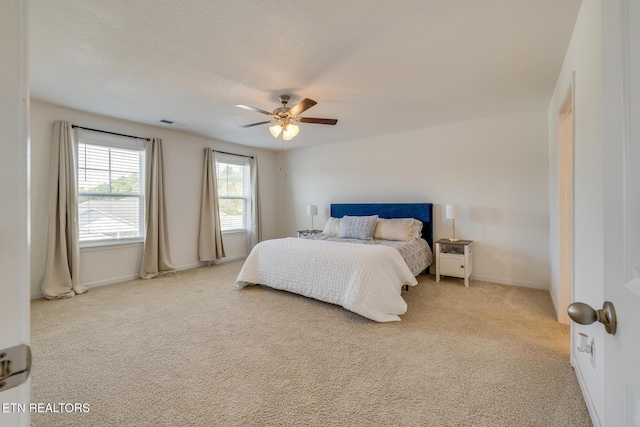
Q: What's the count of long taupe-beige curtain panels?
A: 4